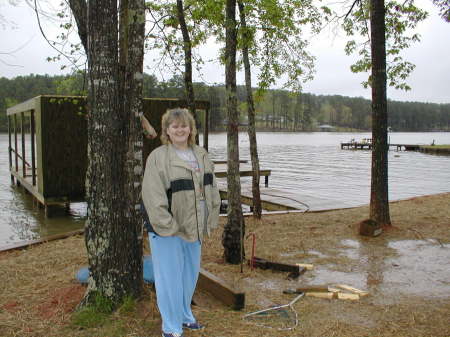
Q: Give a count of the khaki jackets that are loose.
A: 1